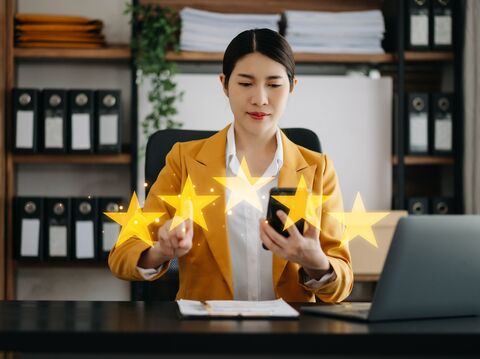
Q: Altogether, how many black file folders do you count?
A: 14